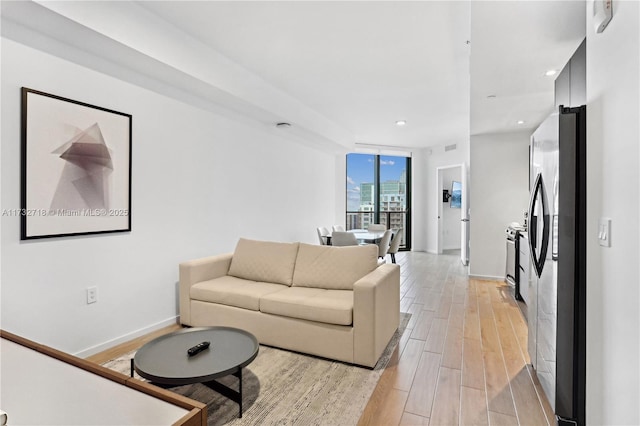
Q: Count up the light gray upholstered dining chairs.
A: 6